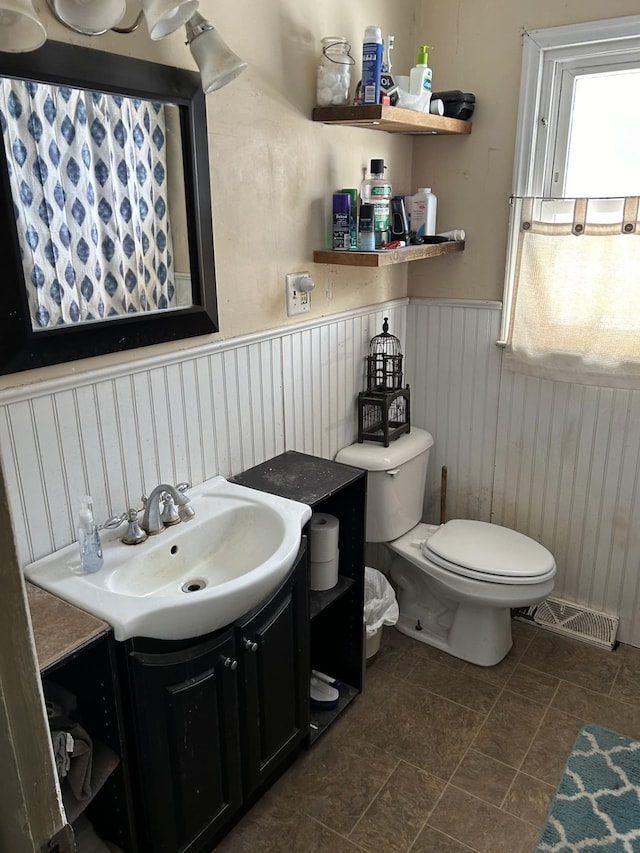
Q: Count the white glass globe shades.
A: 4